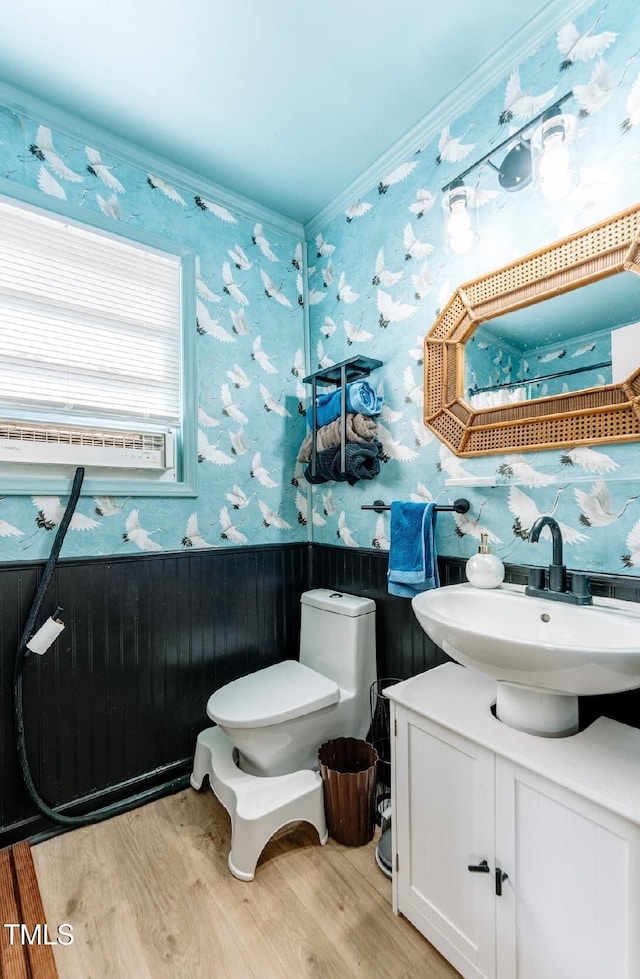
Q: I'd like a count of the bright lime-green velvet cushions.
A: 0